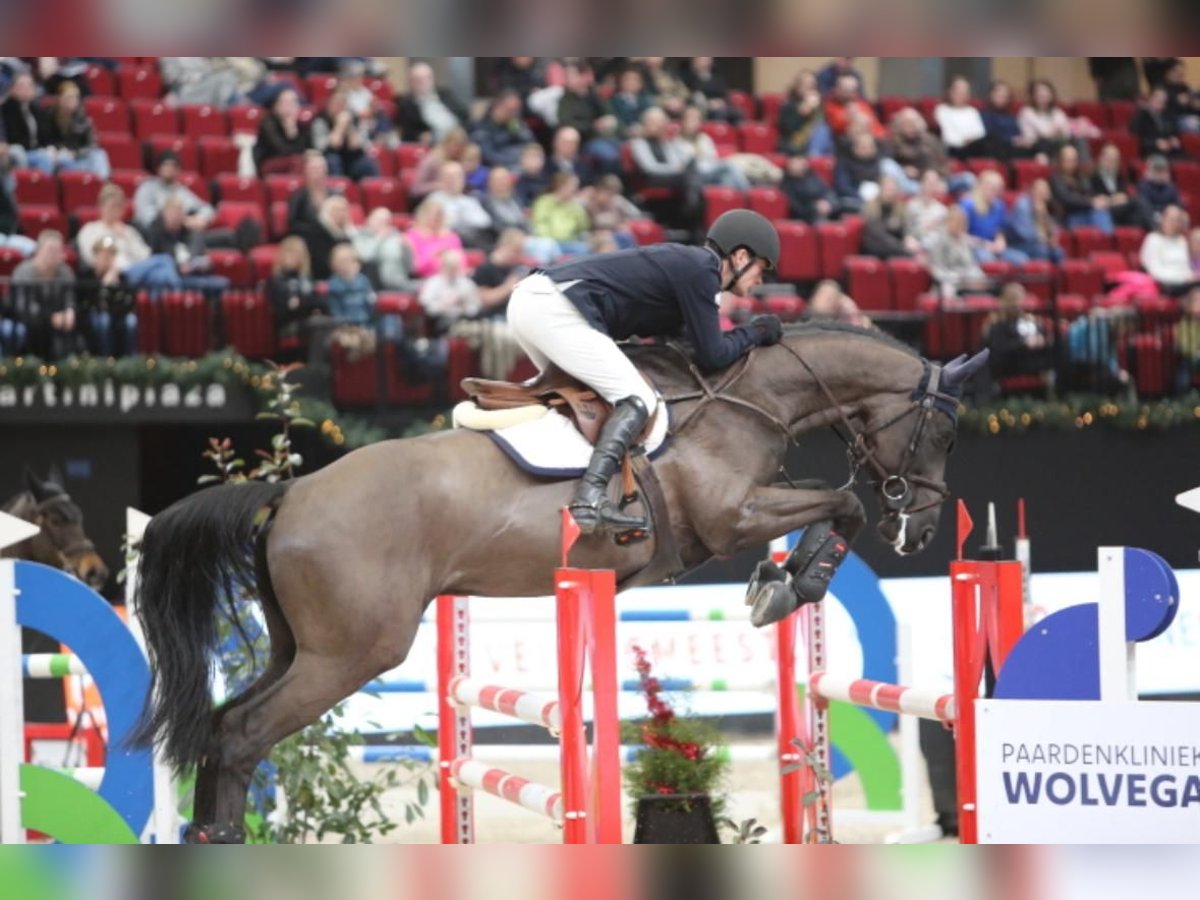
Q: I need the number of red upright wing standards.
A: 4